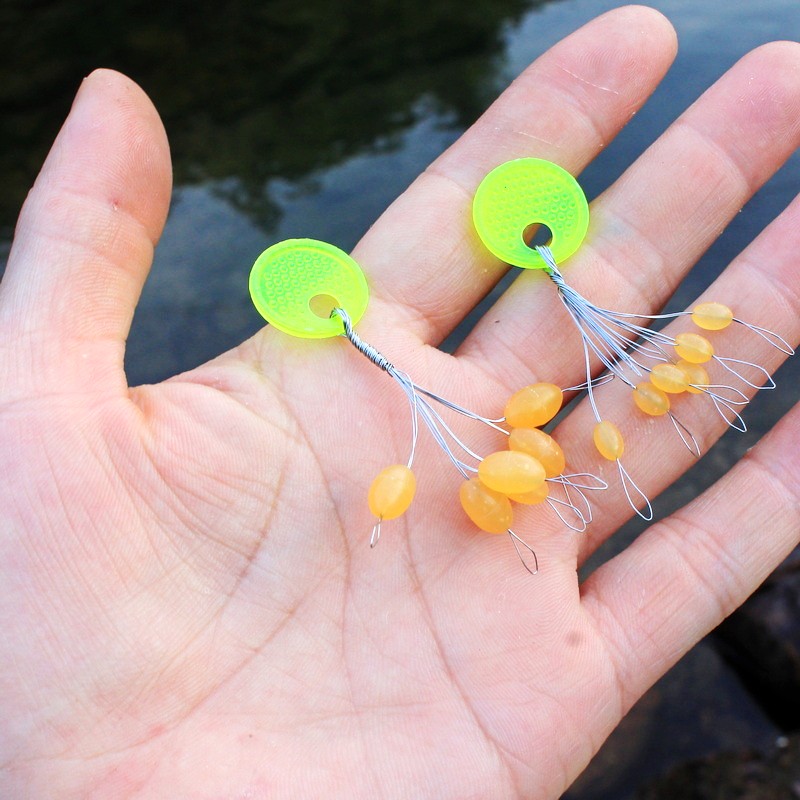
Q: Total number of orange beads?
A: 12